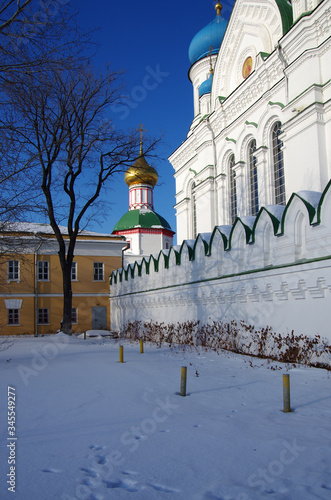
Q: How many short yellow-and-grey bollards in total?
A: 4